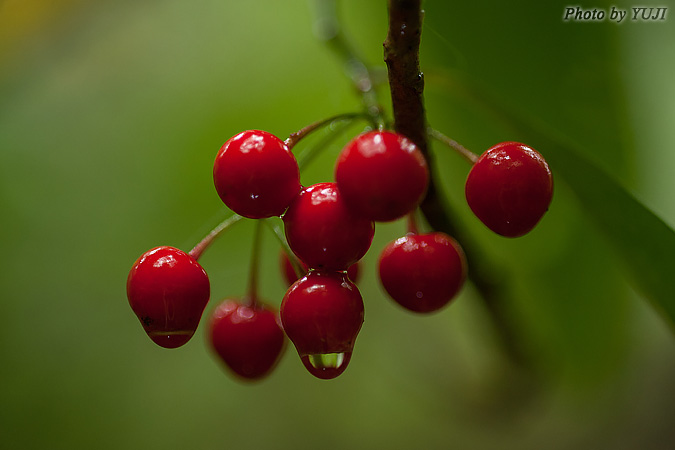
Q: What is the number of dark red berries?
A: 9